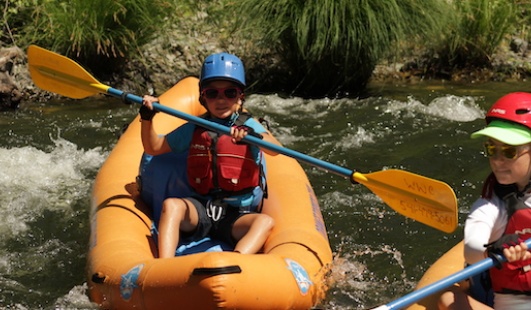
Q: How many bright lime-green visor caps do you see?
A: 1